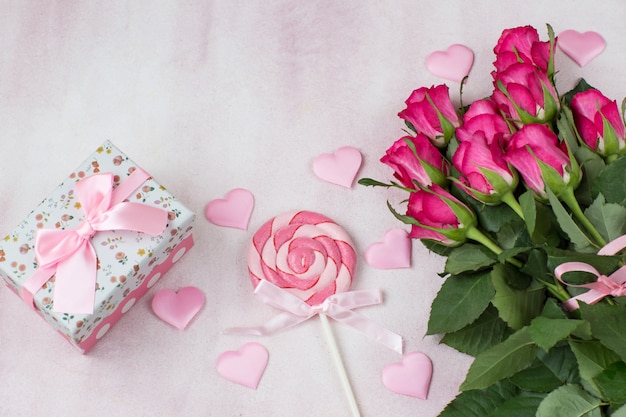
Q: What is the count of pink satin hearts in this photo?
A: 8